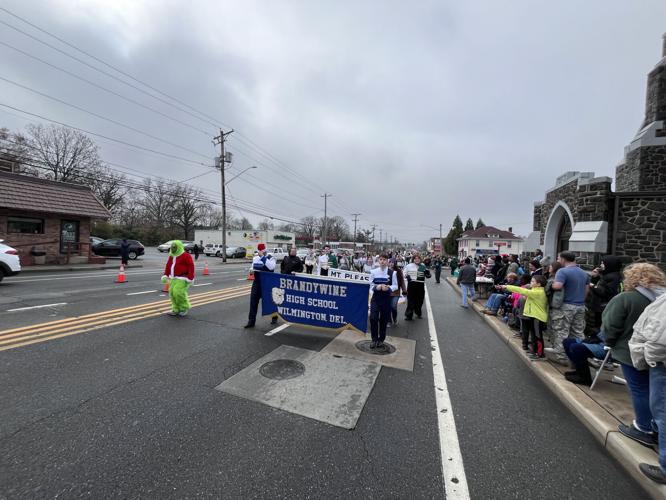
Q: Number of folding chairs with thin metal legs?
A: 1